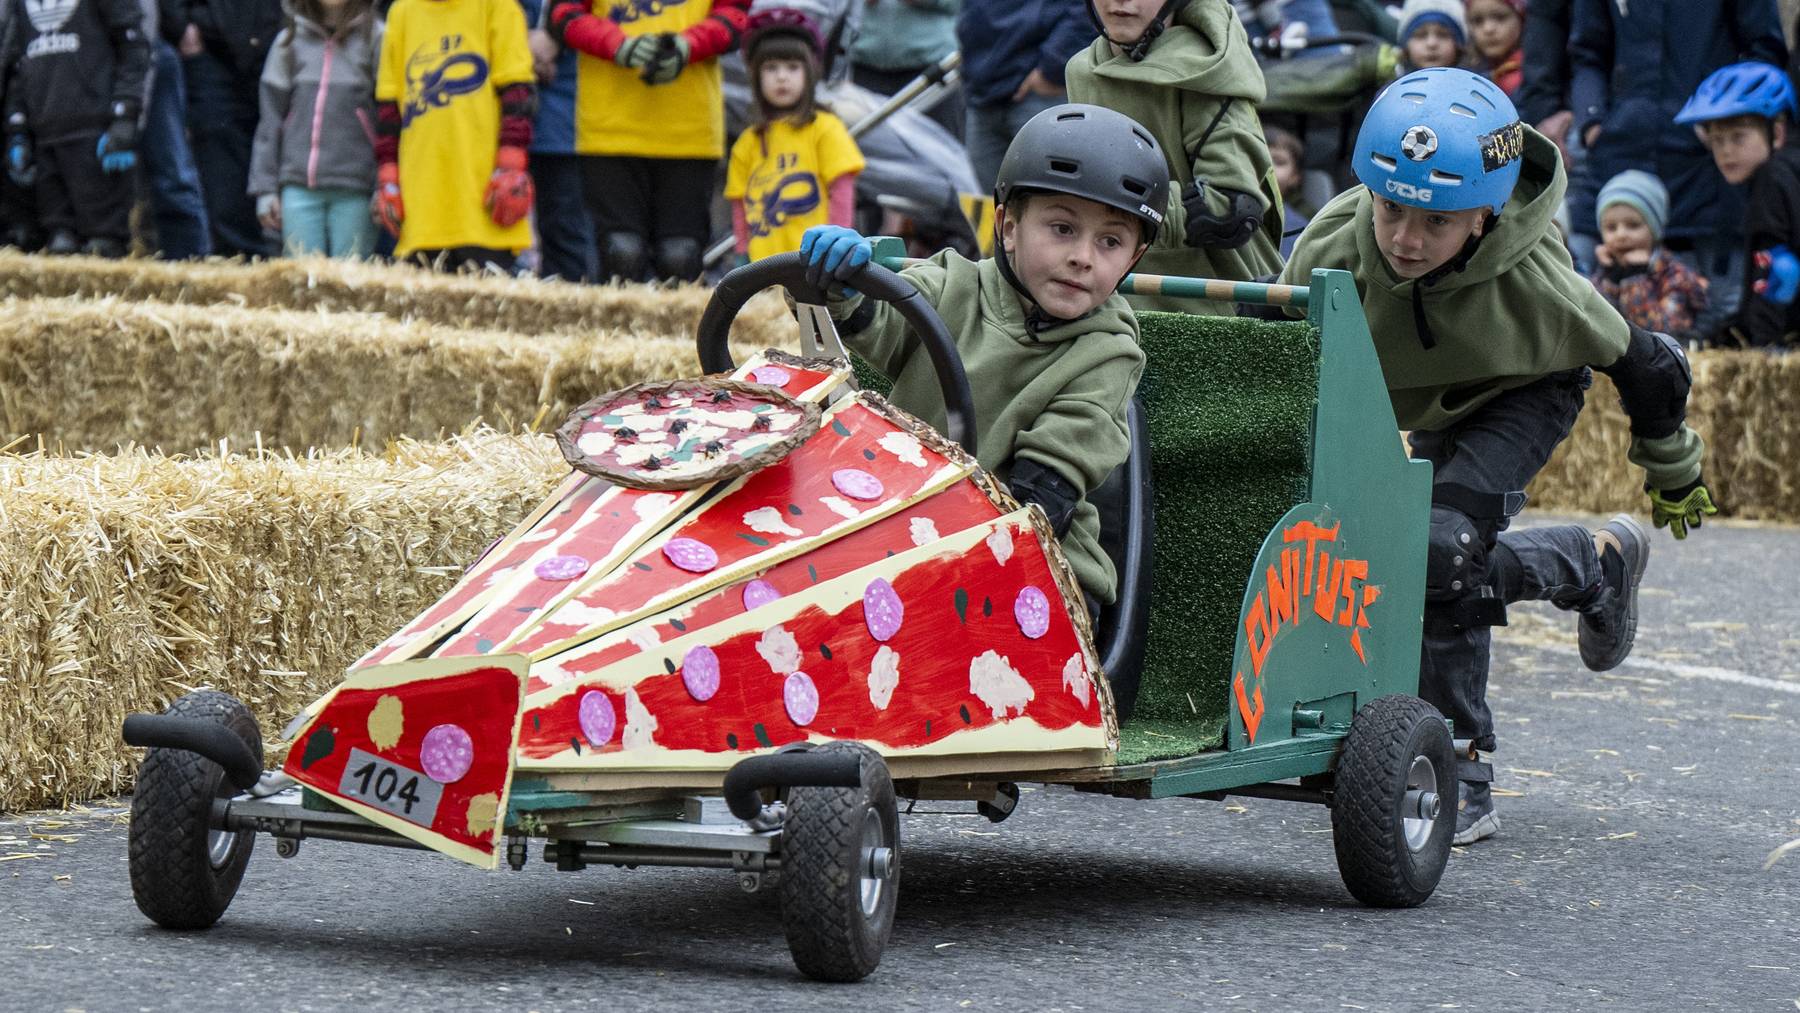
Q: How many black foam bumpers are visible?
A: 2